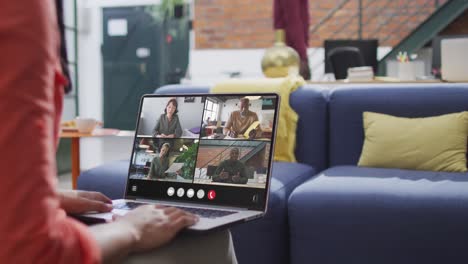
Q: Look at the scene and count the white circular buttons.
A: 4